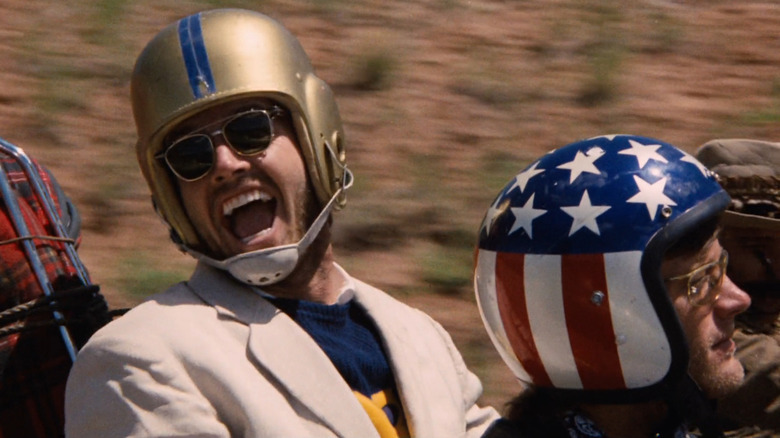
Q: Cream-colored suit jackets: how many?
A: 1